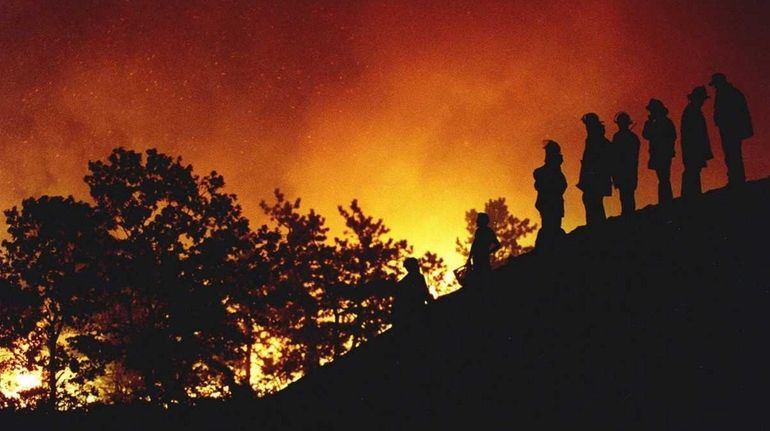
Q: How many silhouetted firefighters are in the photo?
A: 8